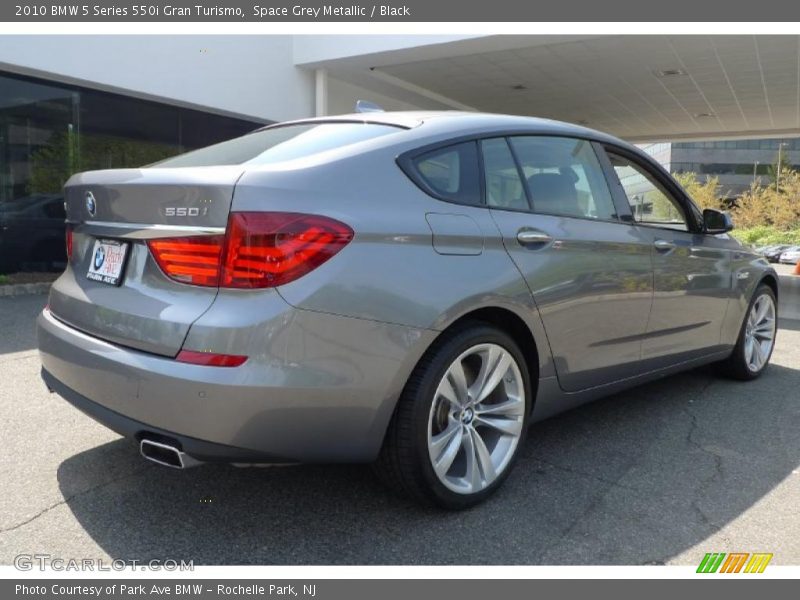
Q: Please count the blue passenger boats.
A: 0